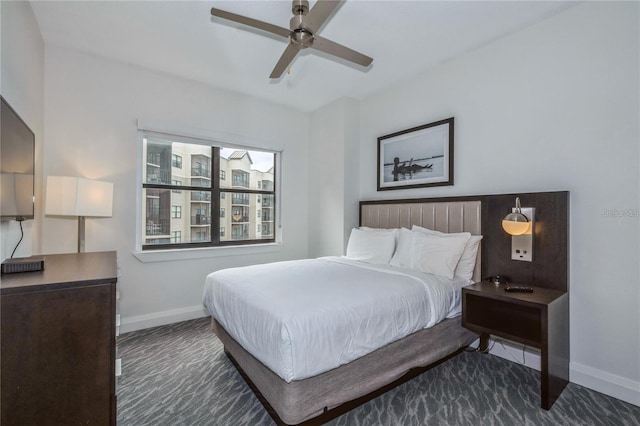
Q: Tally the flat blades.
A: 4